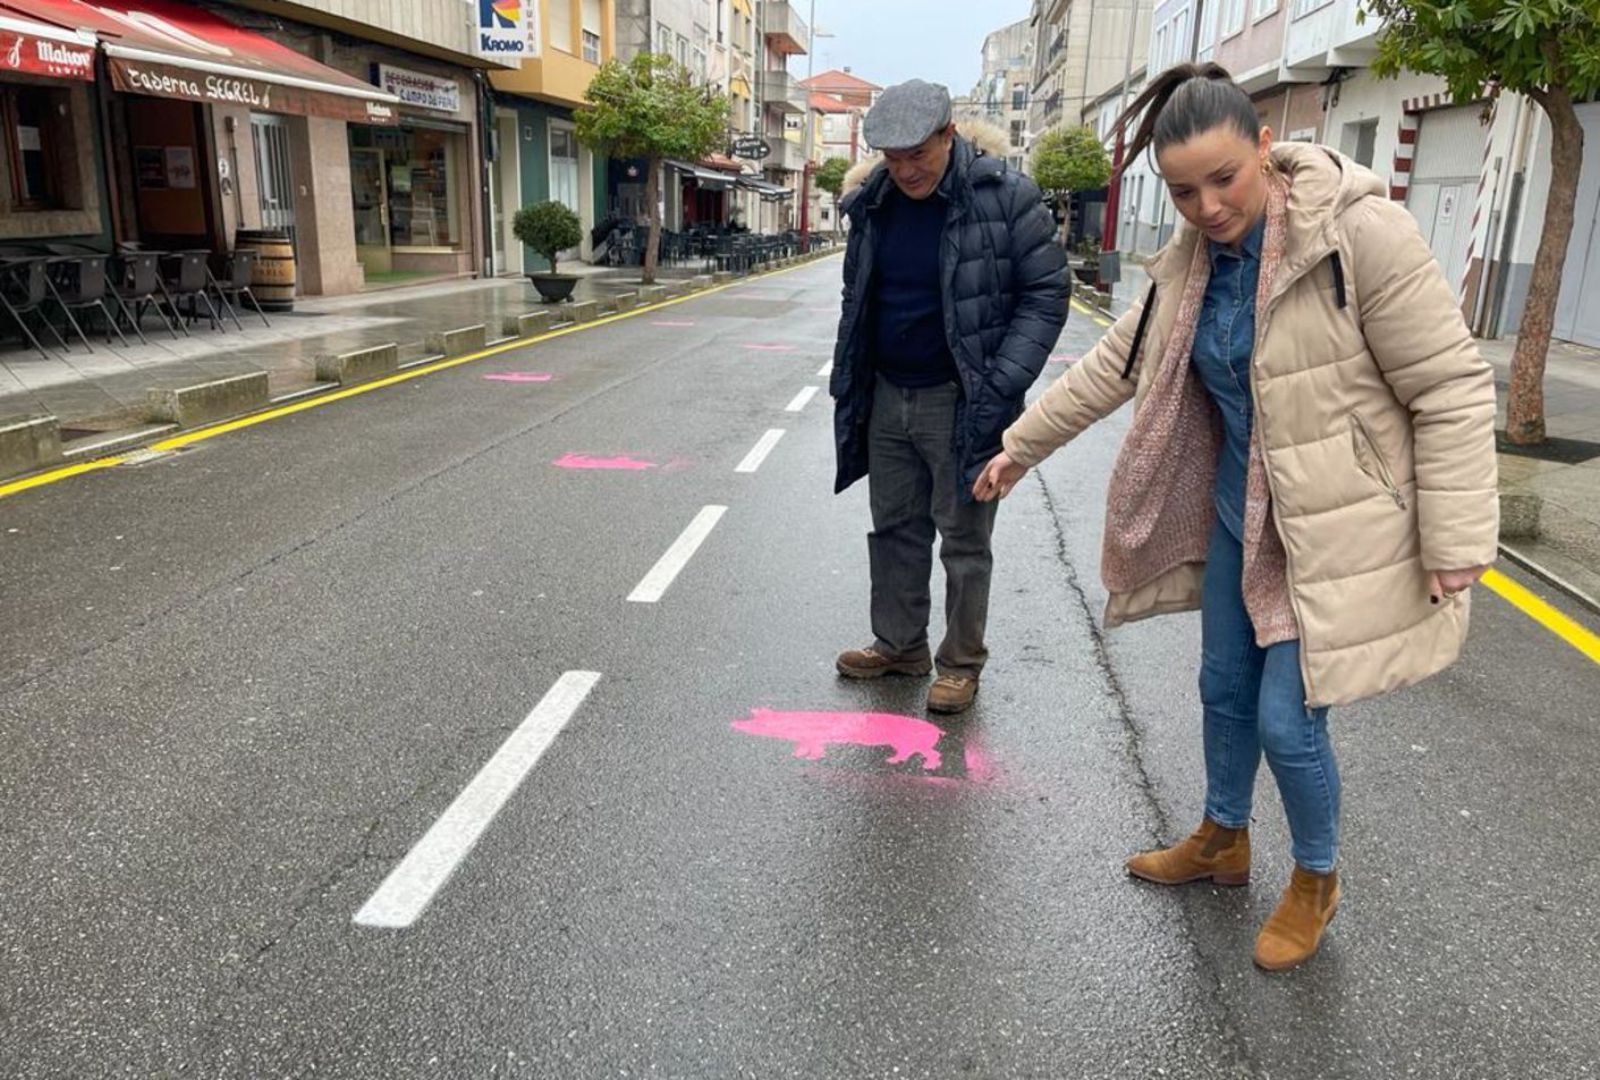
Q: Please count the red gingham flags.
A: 0